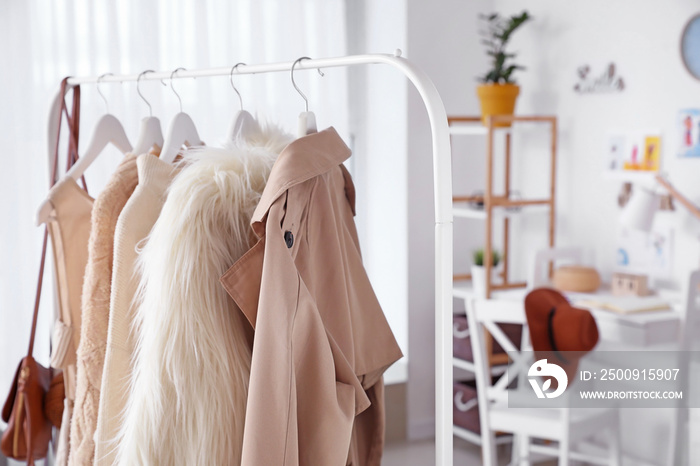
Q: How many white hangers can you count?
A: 5